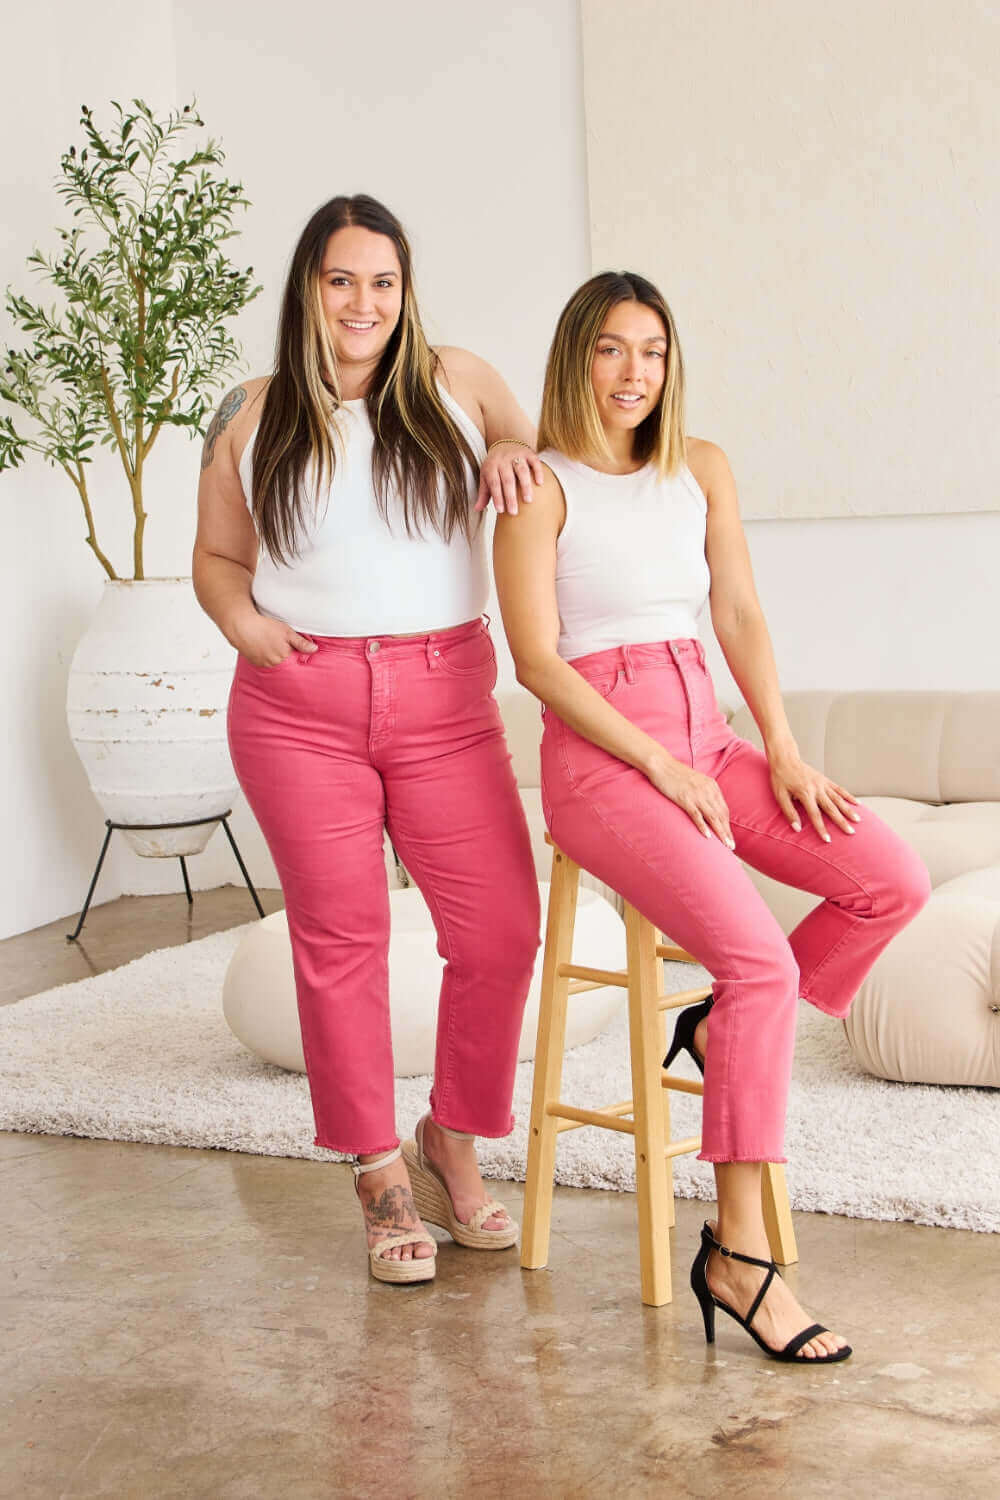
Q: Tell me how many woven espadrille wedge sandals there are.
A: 2